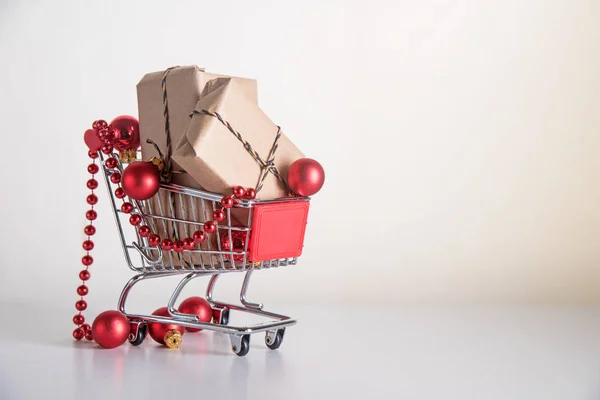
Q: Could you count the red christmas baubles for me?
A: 7